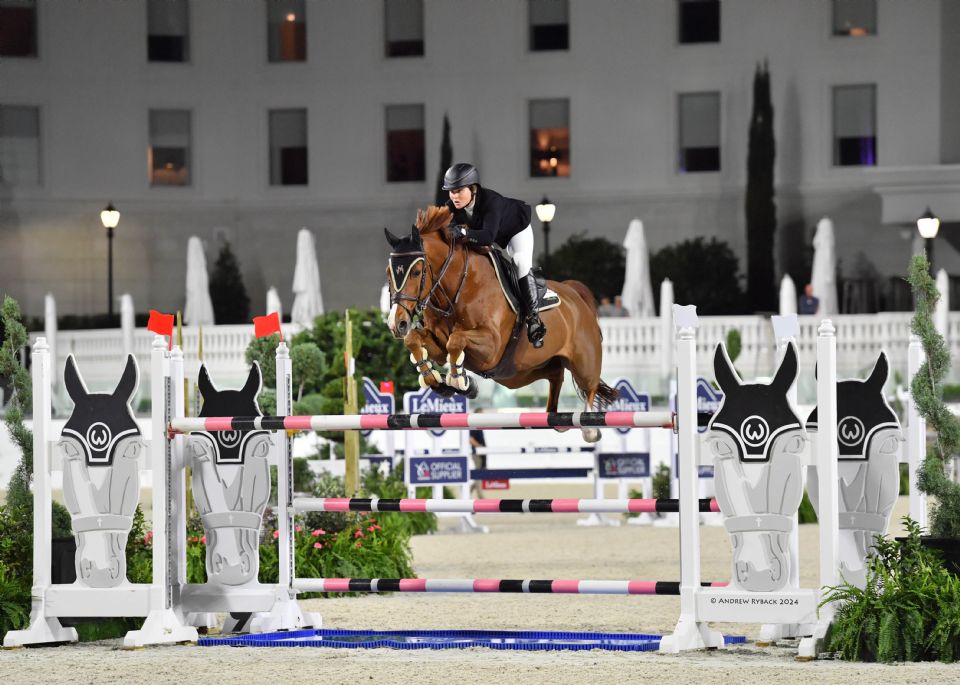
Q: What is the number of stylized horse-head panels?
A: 4